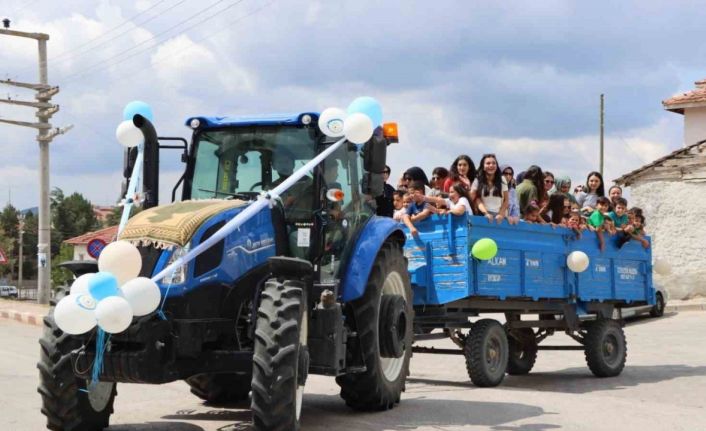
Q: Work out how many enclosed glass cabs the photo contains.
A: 1